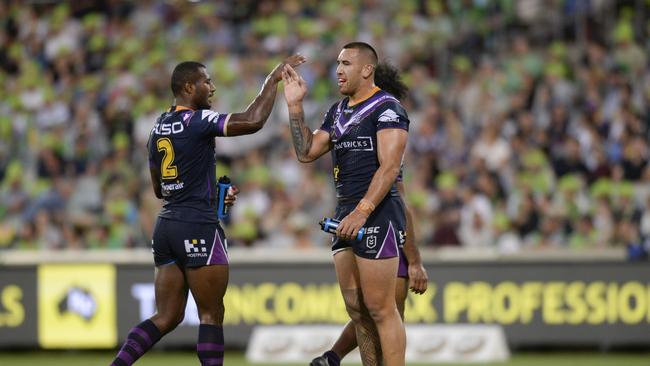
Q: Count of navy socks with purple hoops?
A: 2